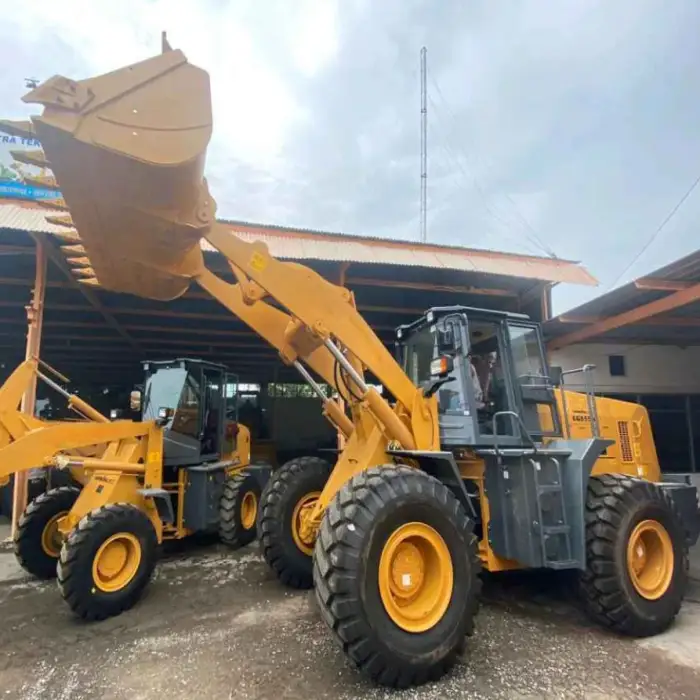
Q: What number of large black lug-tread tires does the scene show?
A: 6